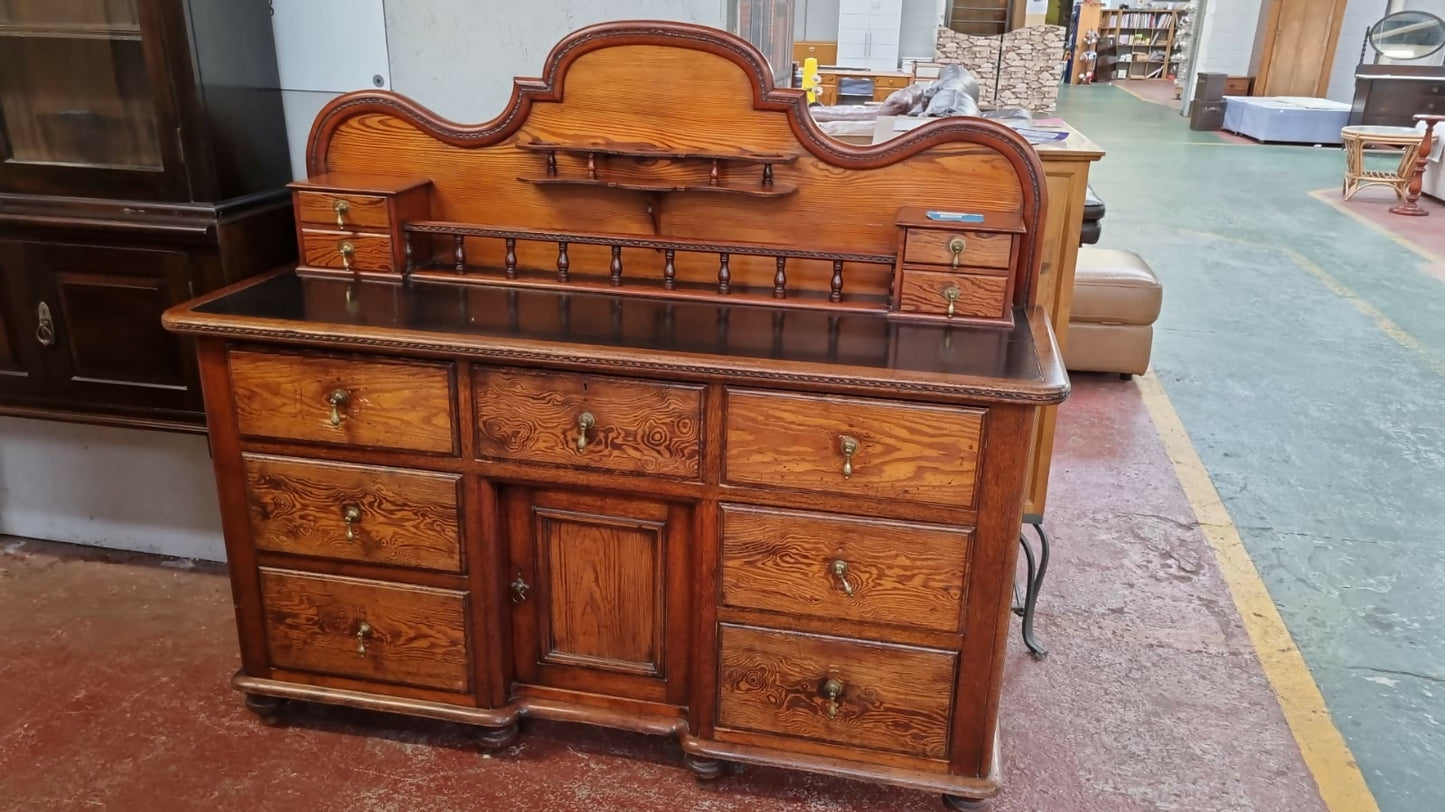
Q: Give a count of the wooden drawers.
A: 11